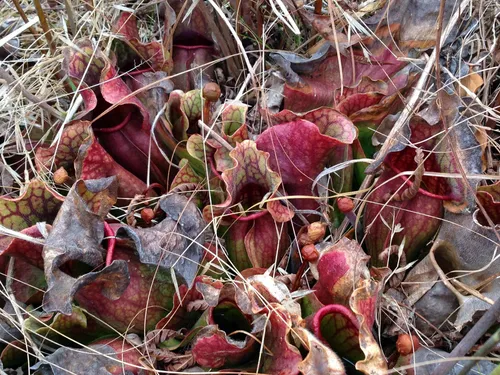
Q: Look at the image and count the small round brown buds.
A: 7